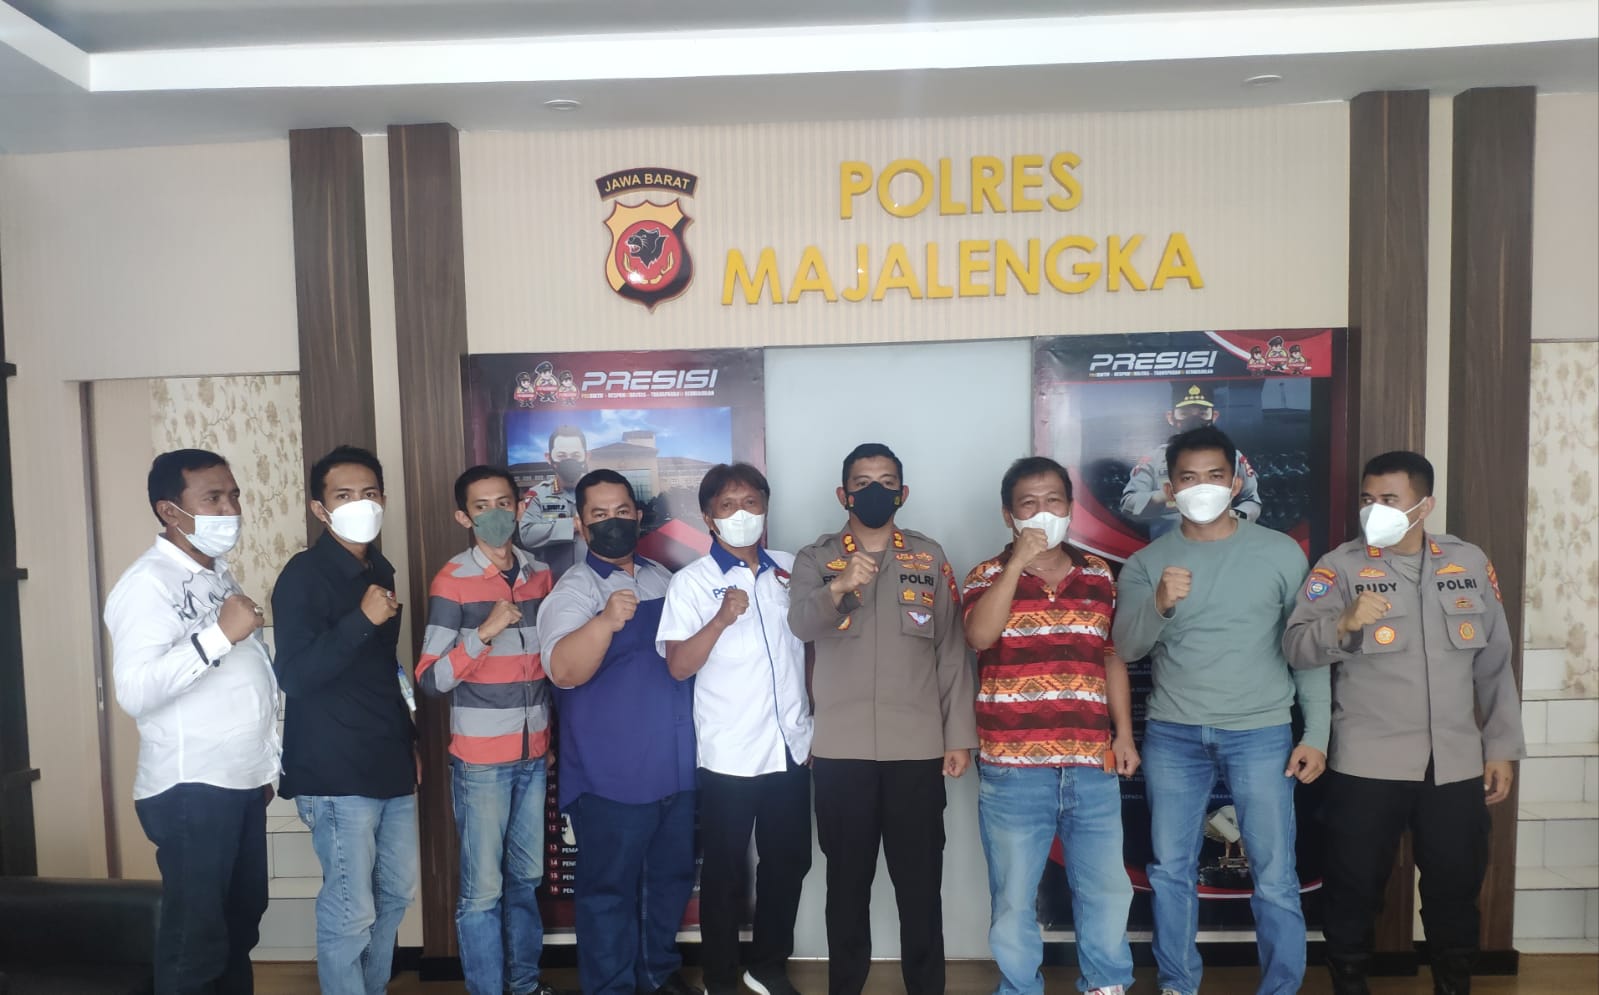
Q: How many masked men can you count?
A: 9